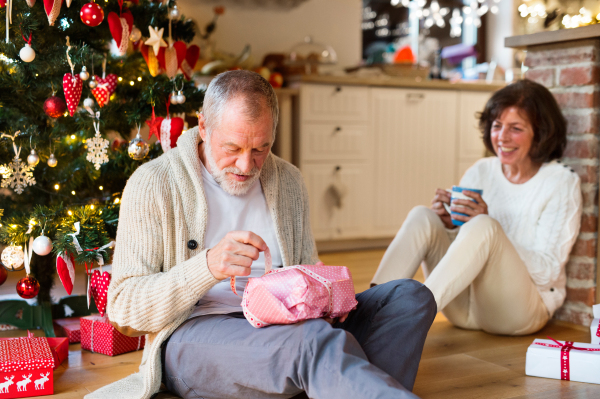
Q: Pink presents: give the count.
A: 1